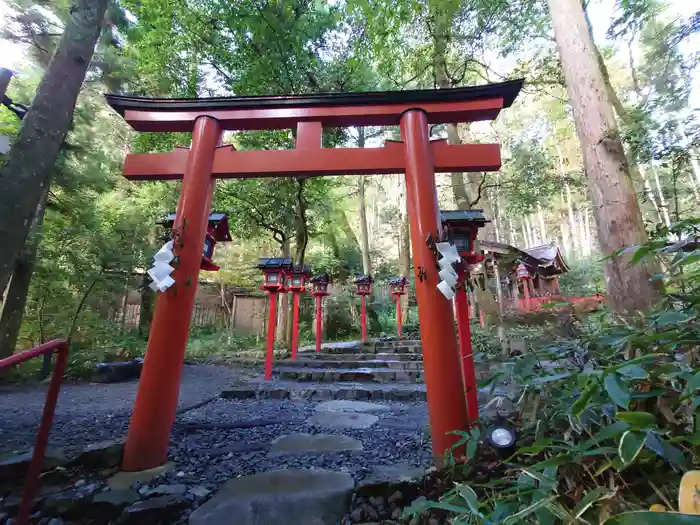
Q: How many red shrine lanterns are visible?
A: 8